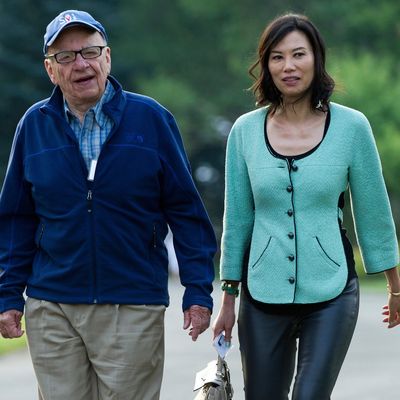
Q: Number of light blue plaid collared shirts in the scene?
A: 1